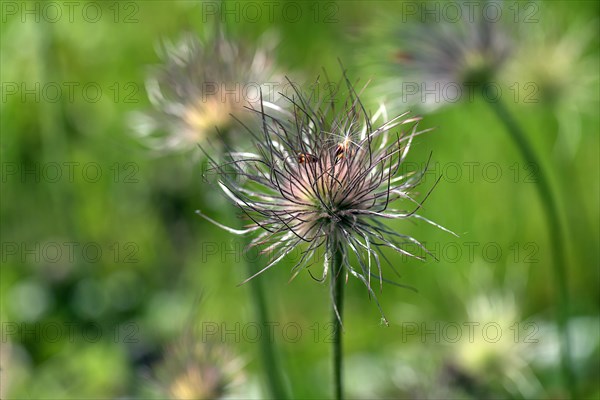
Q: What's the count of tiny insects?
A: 2